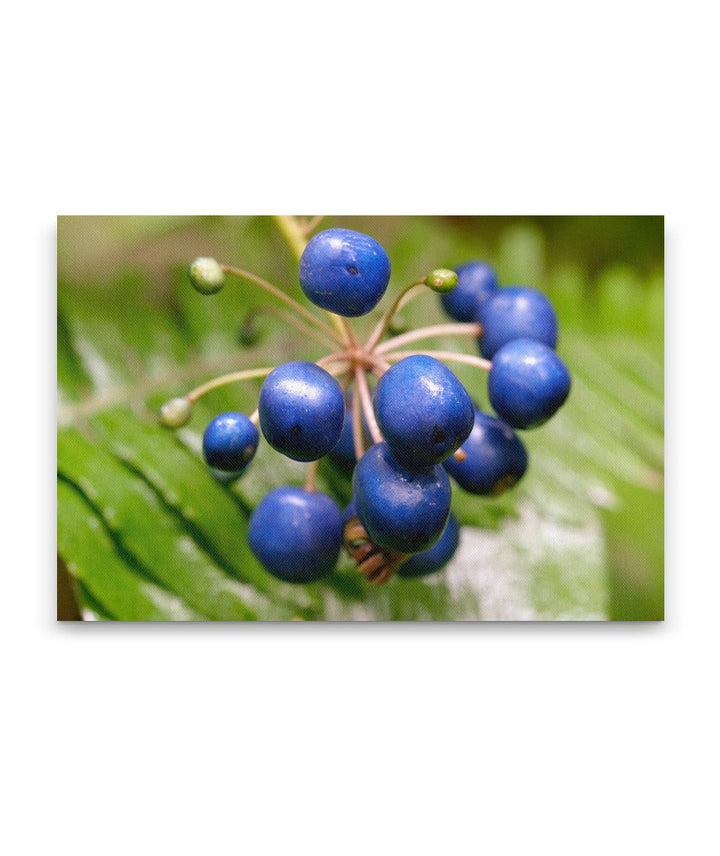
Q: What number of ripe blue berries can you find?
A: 12